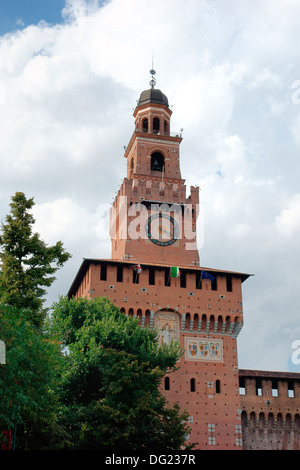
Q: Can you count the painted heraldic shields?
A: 3